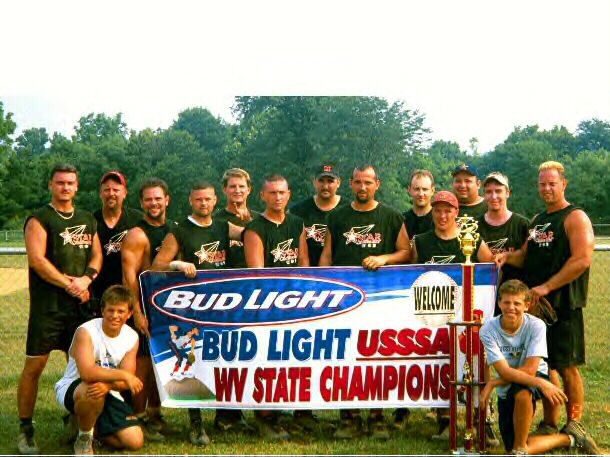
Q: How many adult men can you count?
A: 13